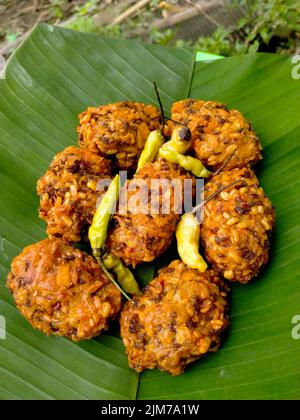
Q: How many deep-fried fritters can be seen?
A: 7